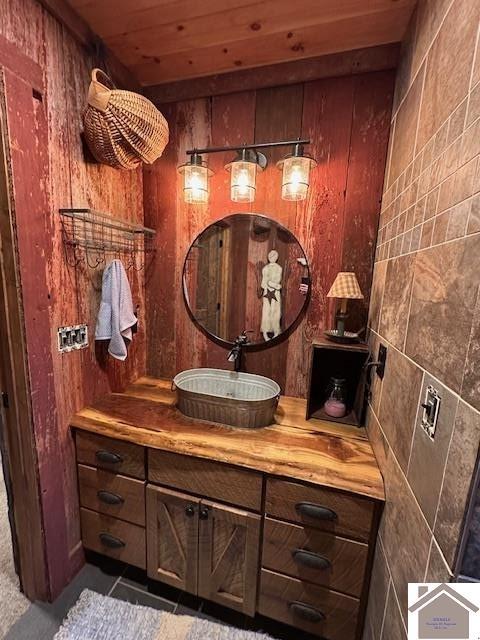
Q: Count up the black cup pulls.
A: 6